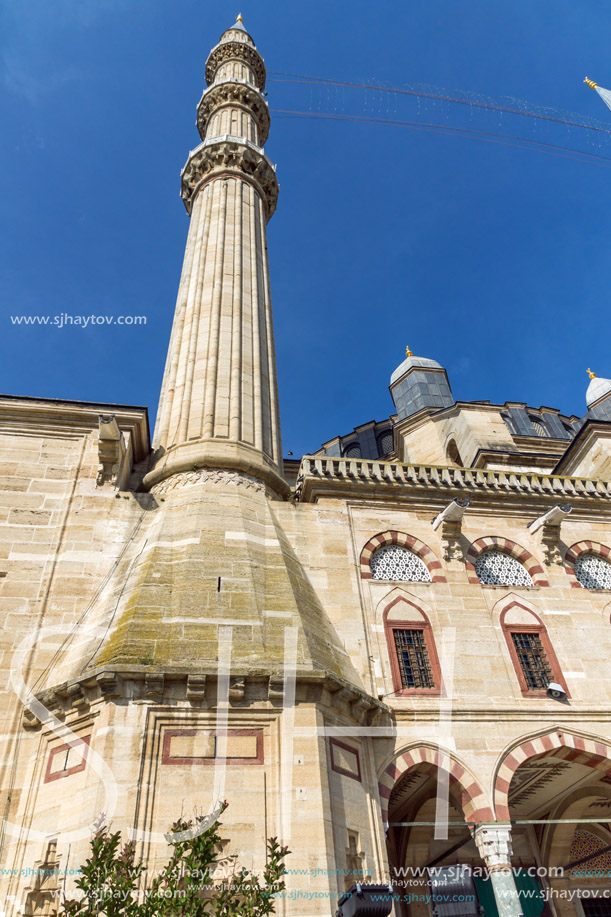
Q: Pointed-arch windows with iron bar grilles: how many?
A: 2